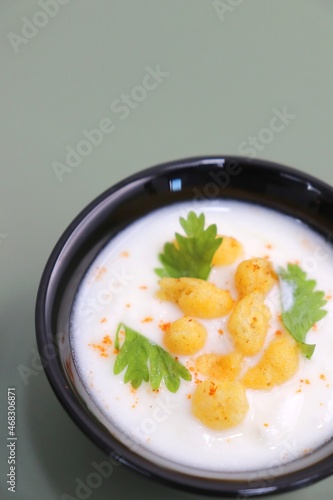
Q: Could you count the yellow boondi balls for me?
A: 8